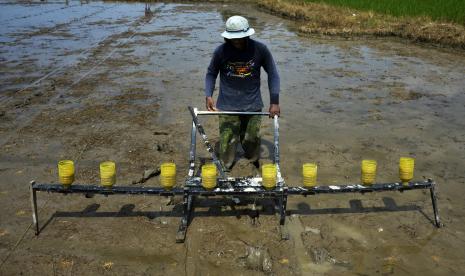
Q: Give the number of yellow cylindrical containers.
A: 8